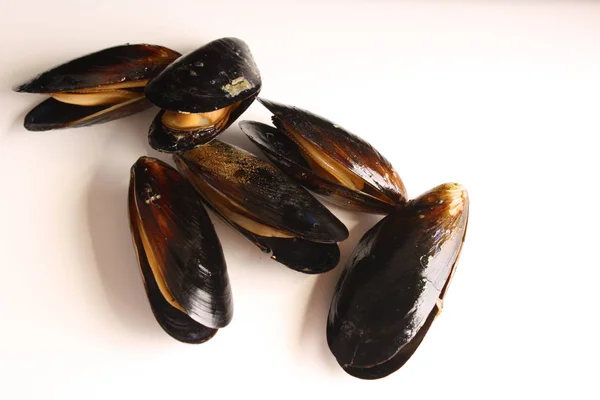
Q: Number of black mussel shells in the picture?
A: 6